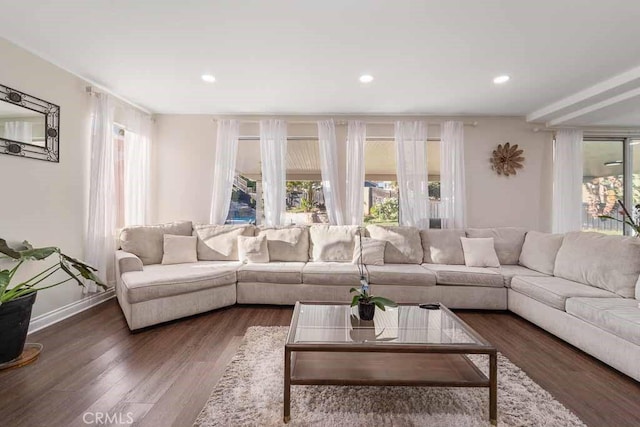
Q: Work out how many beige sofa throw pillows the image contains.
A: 4